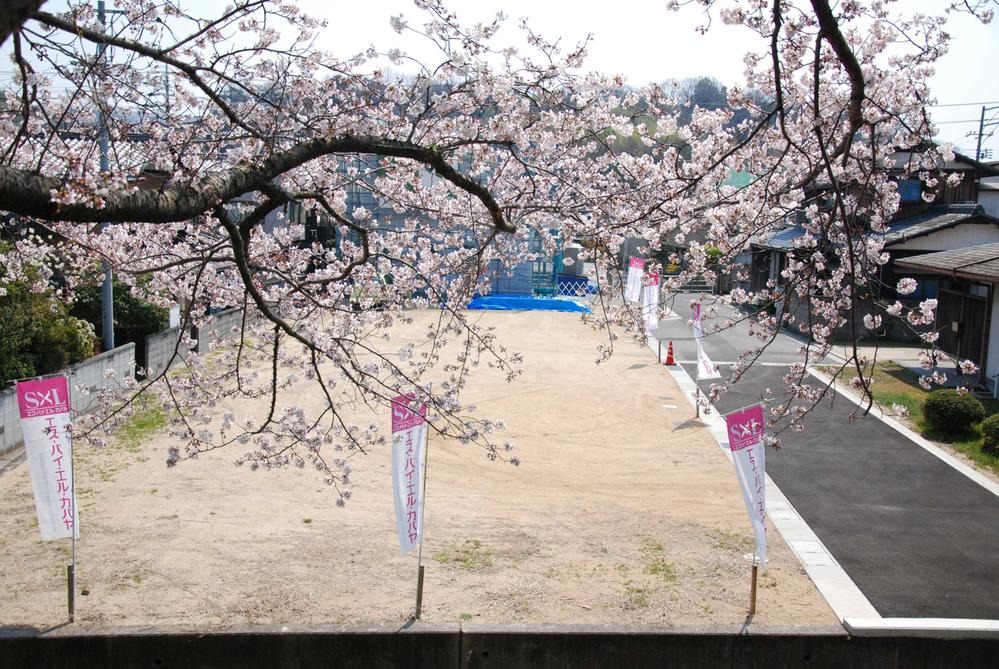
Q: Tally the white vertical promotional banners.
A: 6